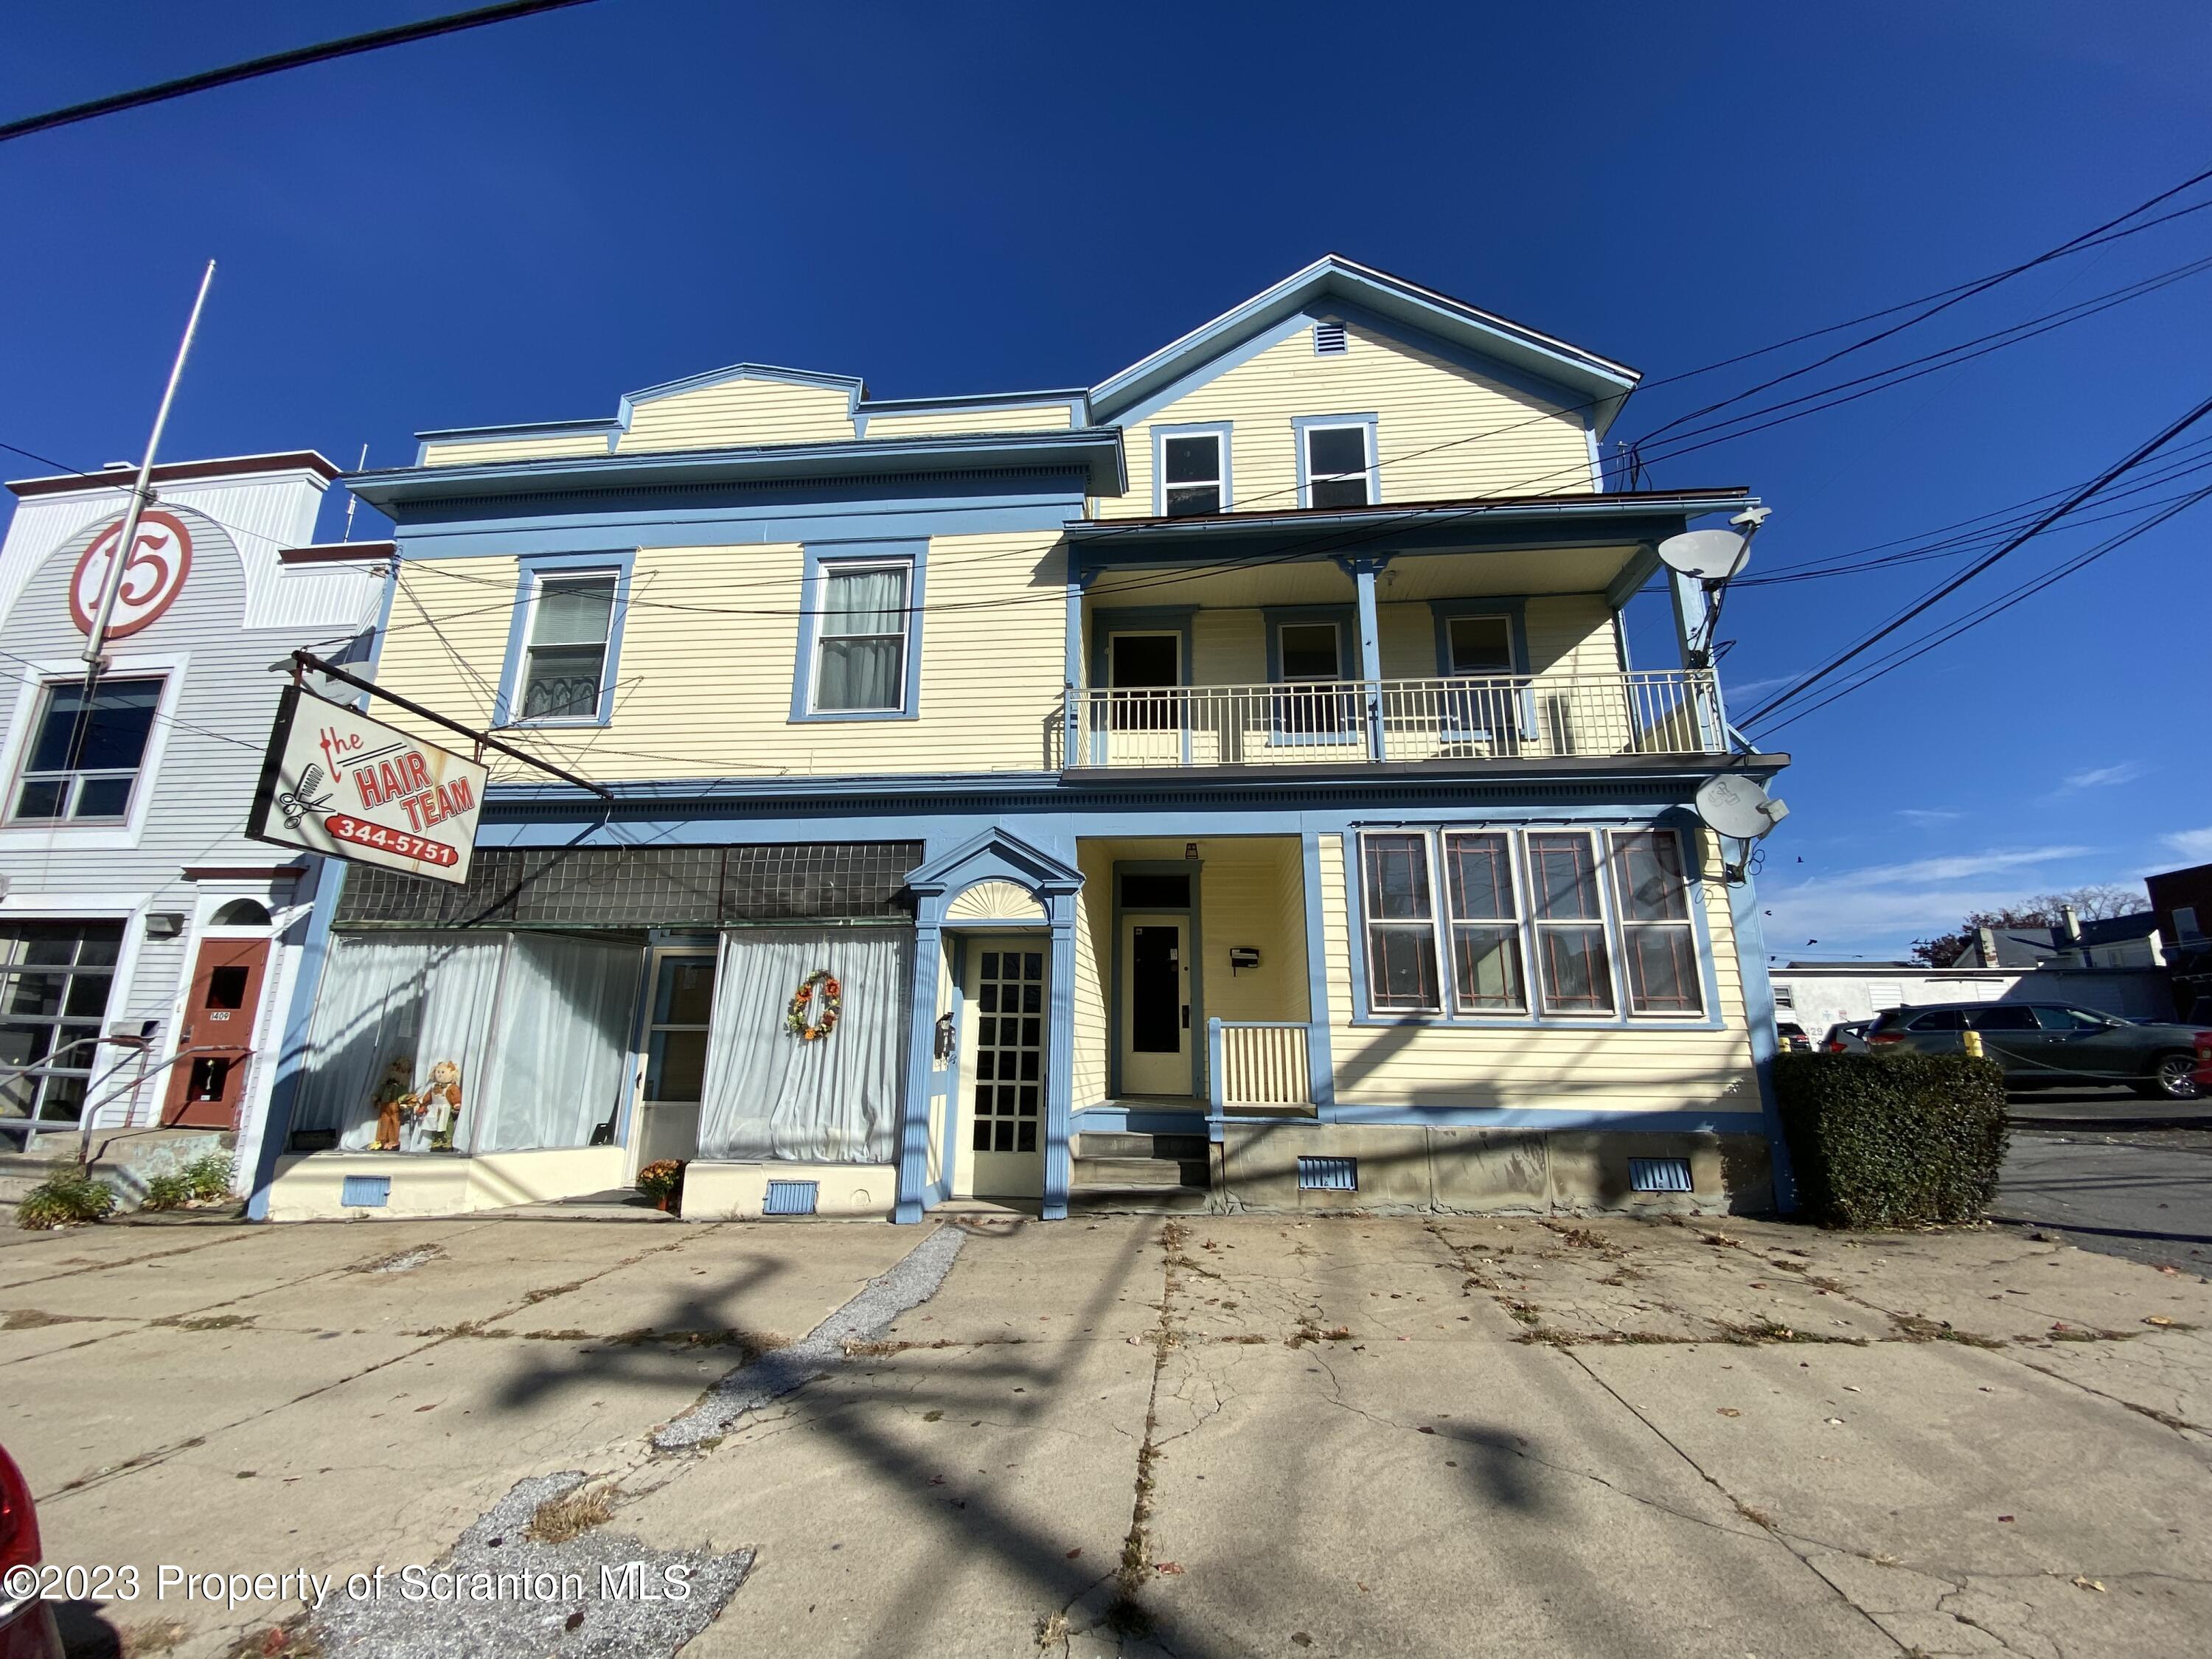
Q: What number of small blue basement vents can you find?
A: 4